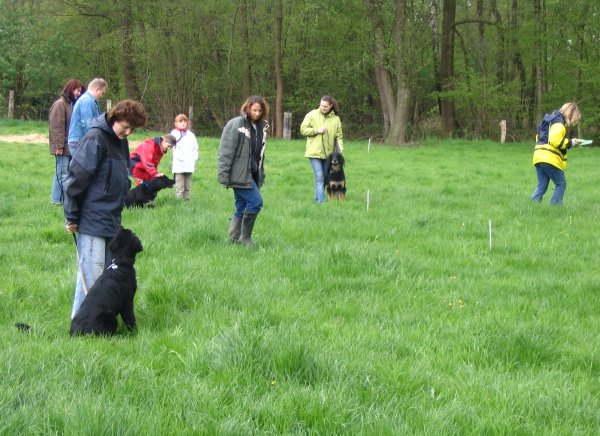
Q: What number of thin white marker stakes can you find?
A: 3